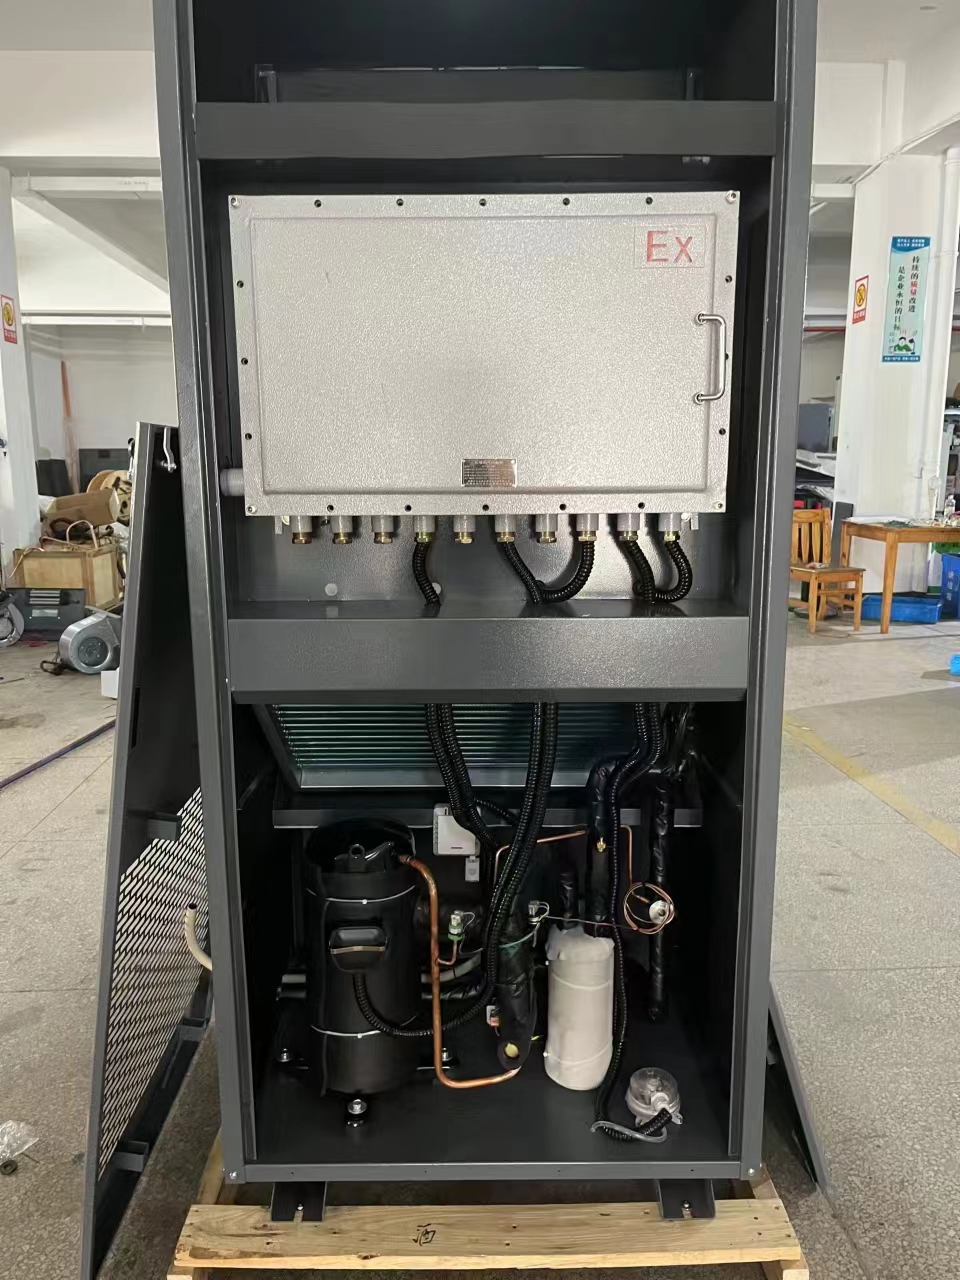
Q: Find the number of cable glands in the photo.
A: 10